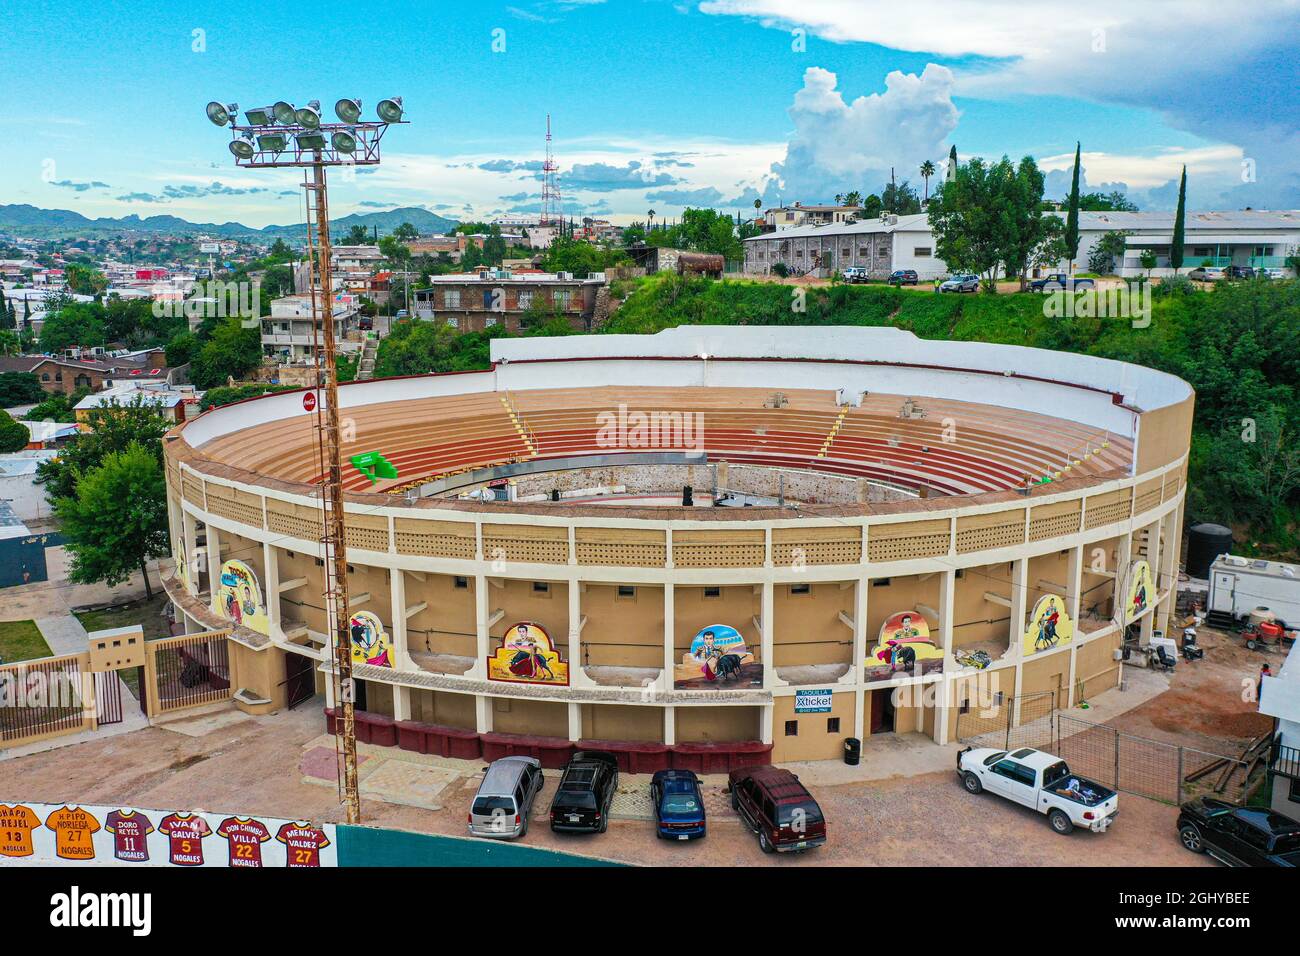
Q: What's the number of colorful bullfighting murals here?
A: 8